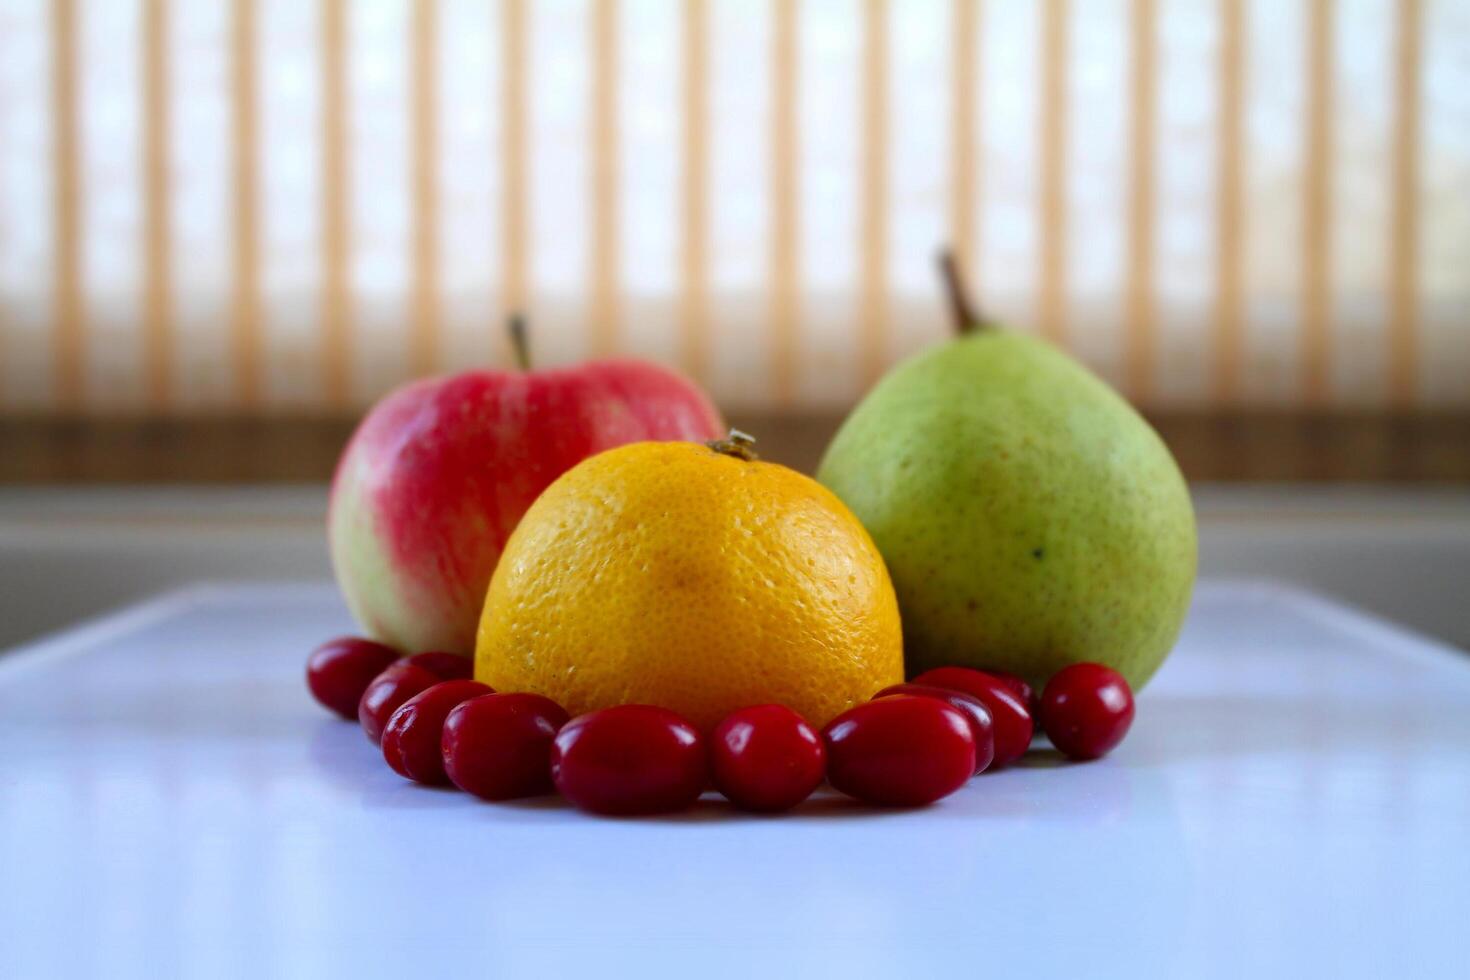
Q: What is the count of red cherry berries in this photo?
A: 12